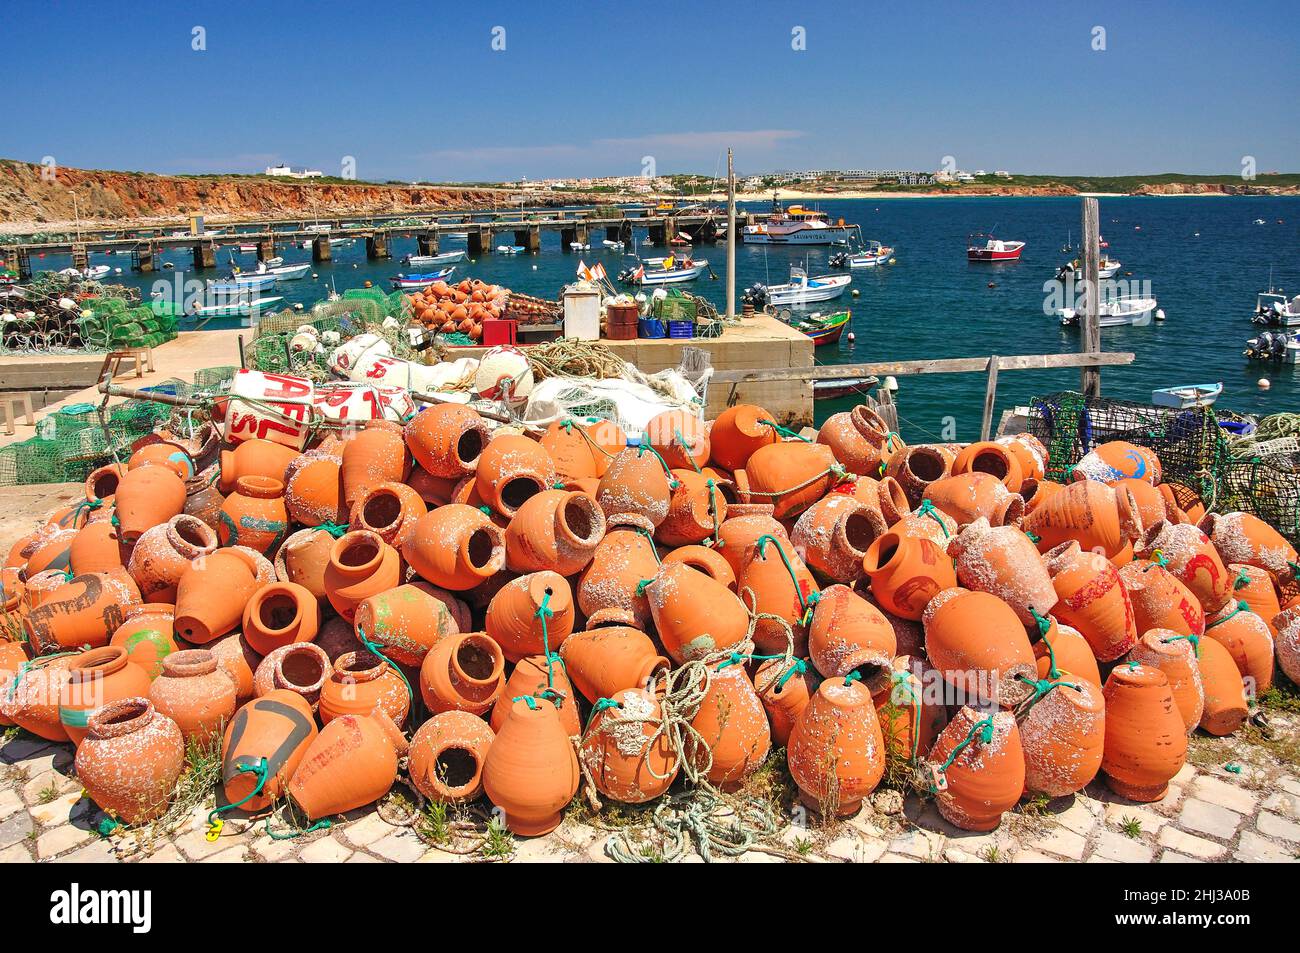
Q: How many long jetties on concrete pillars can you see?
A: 2